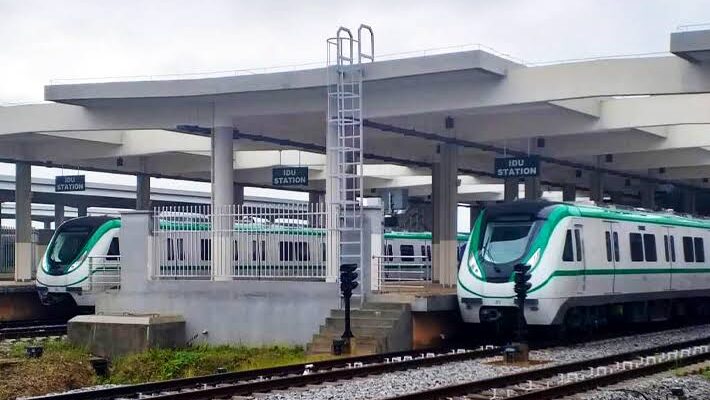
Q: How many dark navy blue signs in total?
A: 3